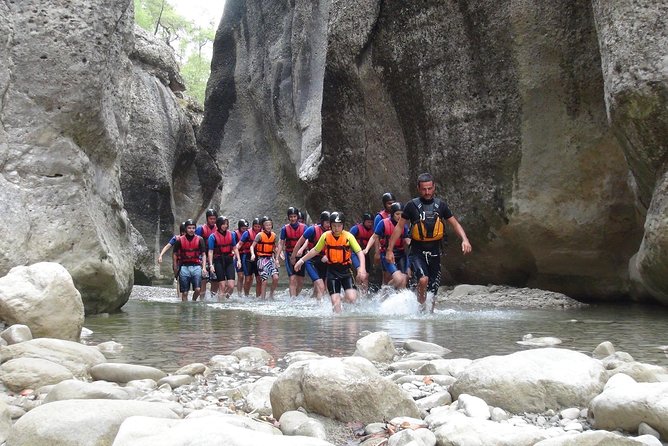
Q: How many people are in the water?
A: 15